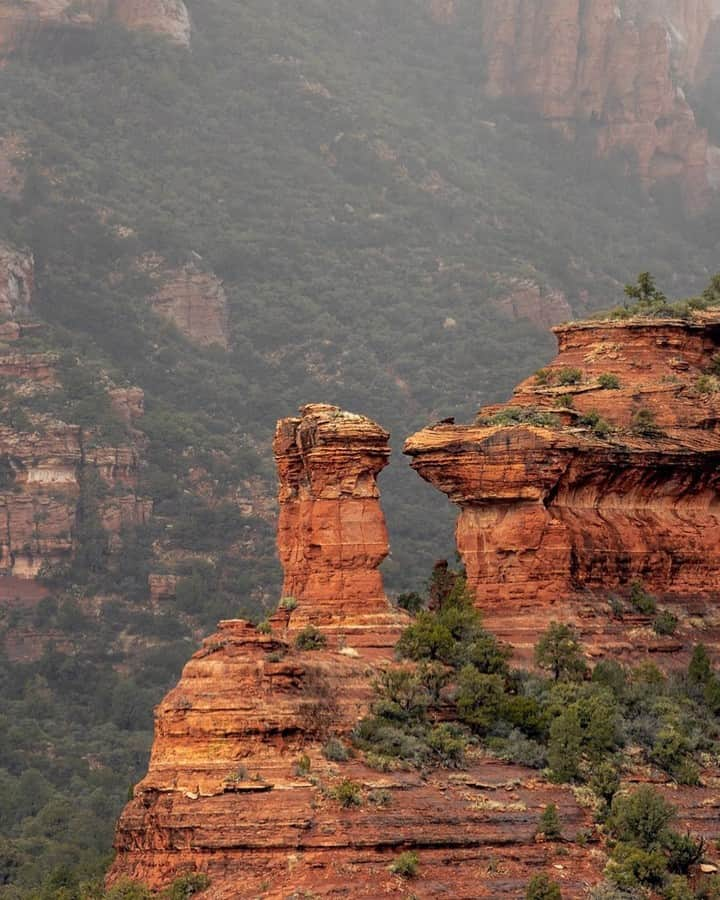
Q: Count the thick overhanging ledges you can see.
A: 1